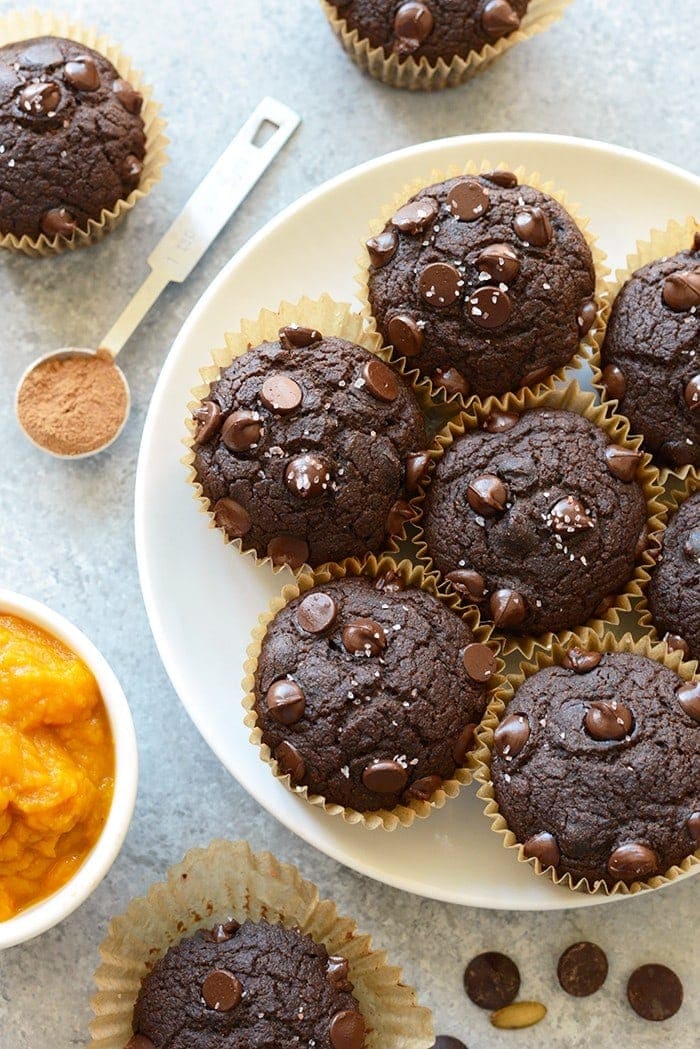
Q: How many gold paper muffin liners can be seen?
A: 10